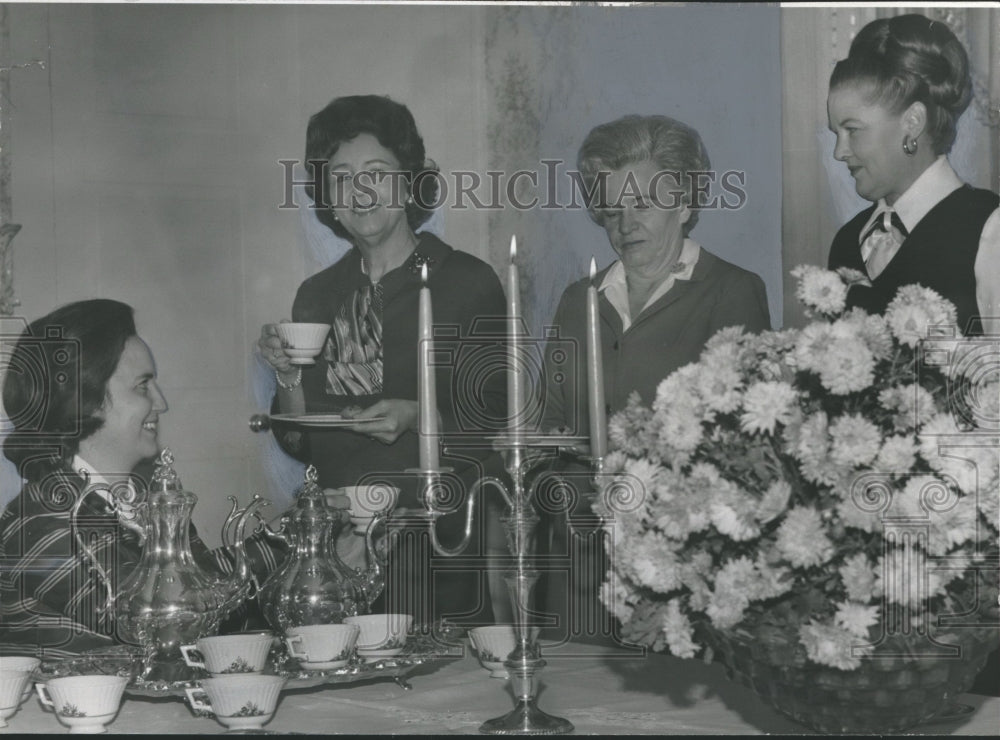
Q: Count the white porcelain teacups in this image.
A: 10